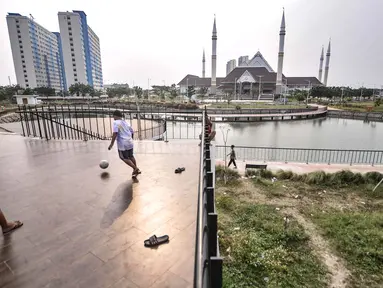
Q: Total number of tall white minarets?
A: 5